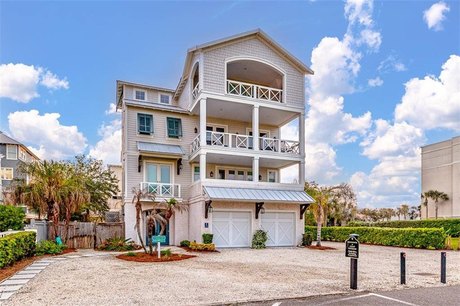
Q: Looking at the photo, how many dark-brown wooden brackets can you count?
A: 5